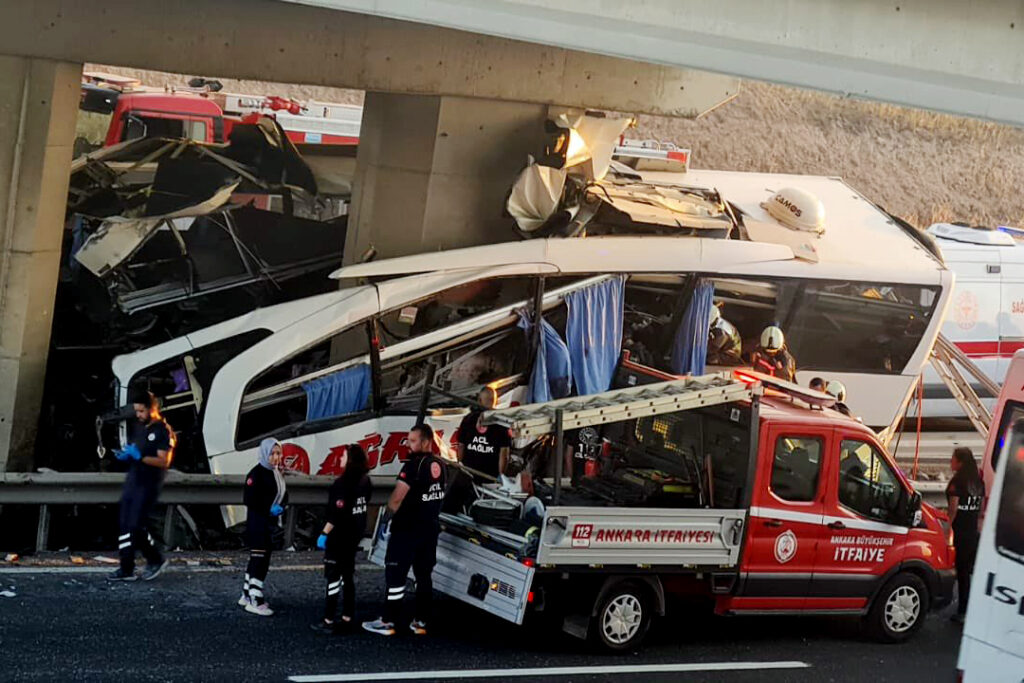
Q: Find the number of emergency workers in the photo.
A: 11